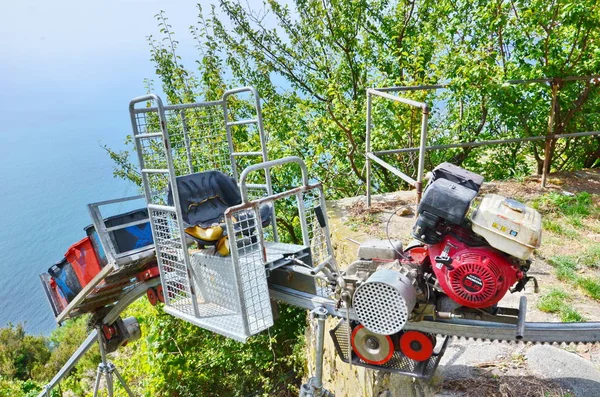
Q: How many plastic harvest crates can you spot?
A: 4